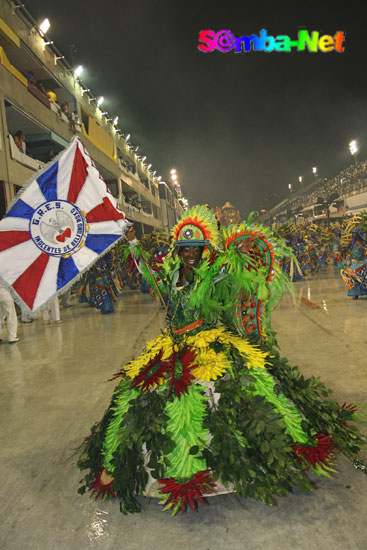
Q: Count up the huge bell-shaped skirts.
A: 1